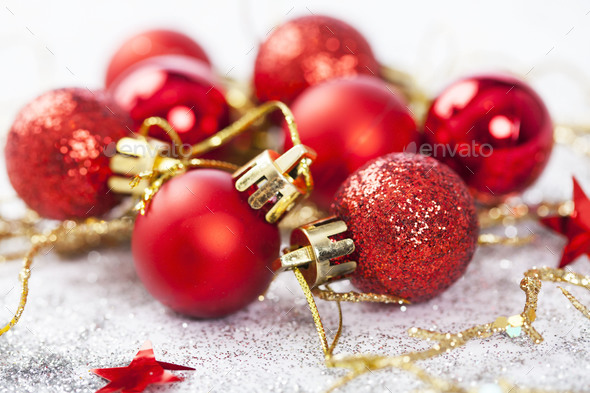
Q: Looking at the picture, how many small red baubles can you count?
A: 8